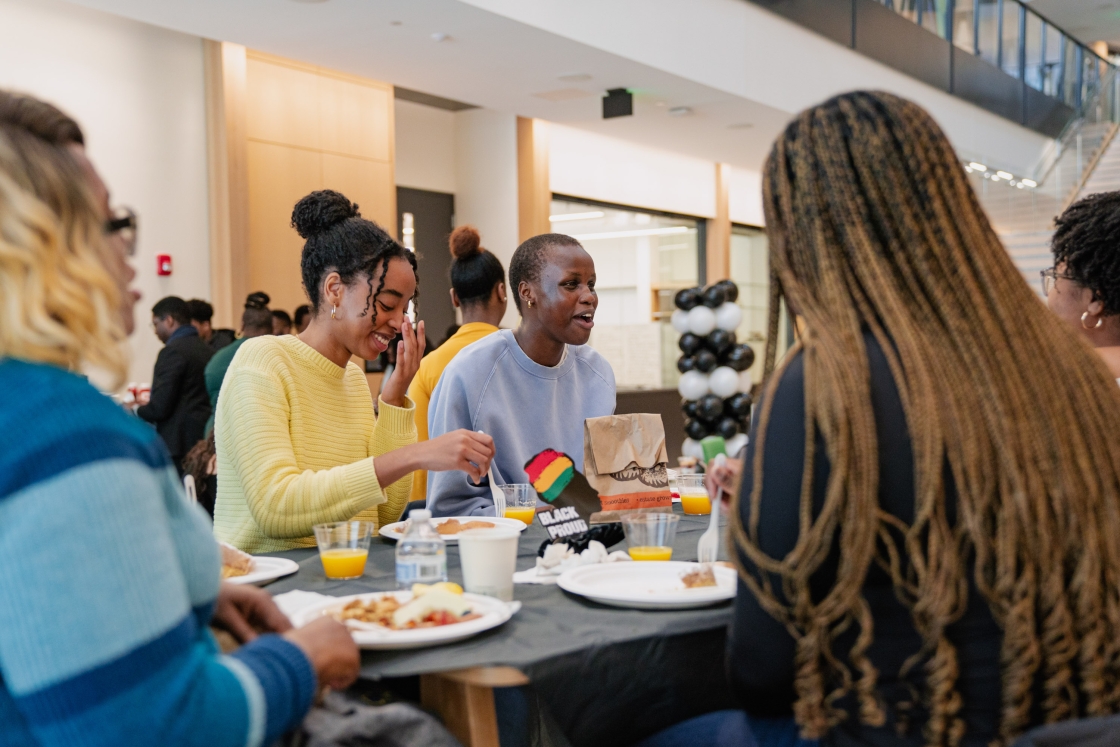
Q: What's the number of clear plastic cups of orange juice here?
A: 4